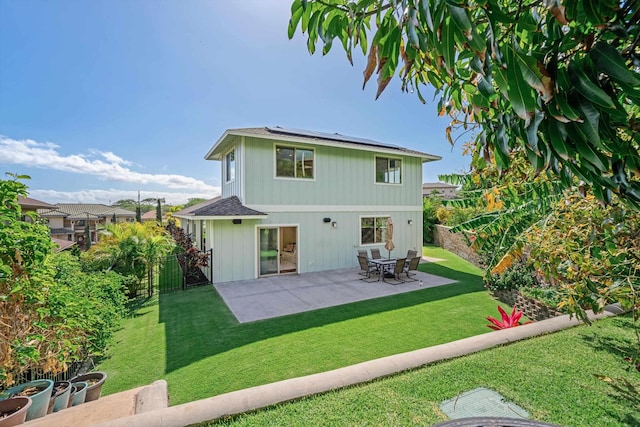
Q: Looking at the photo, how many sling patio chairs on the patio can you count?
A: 6